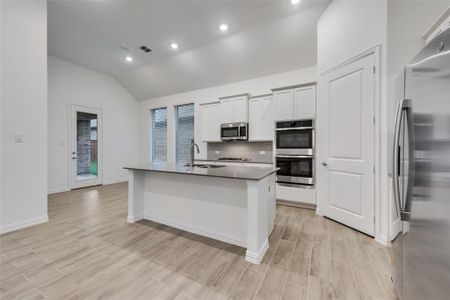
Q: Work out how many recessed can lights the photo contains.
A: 4